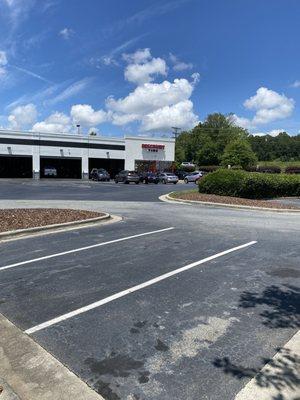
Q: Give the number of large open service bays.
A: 3